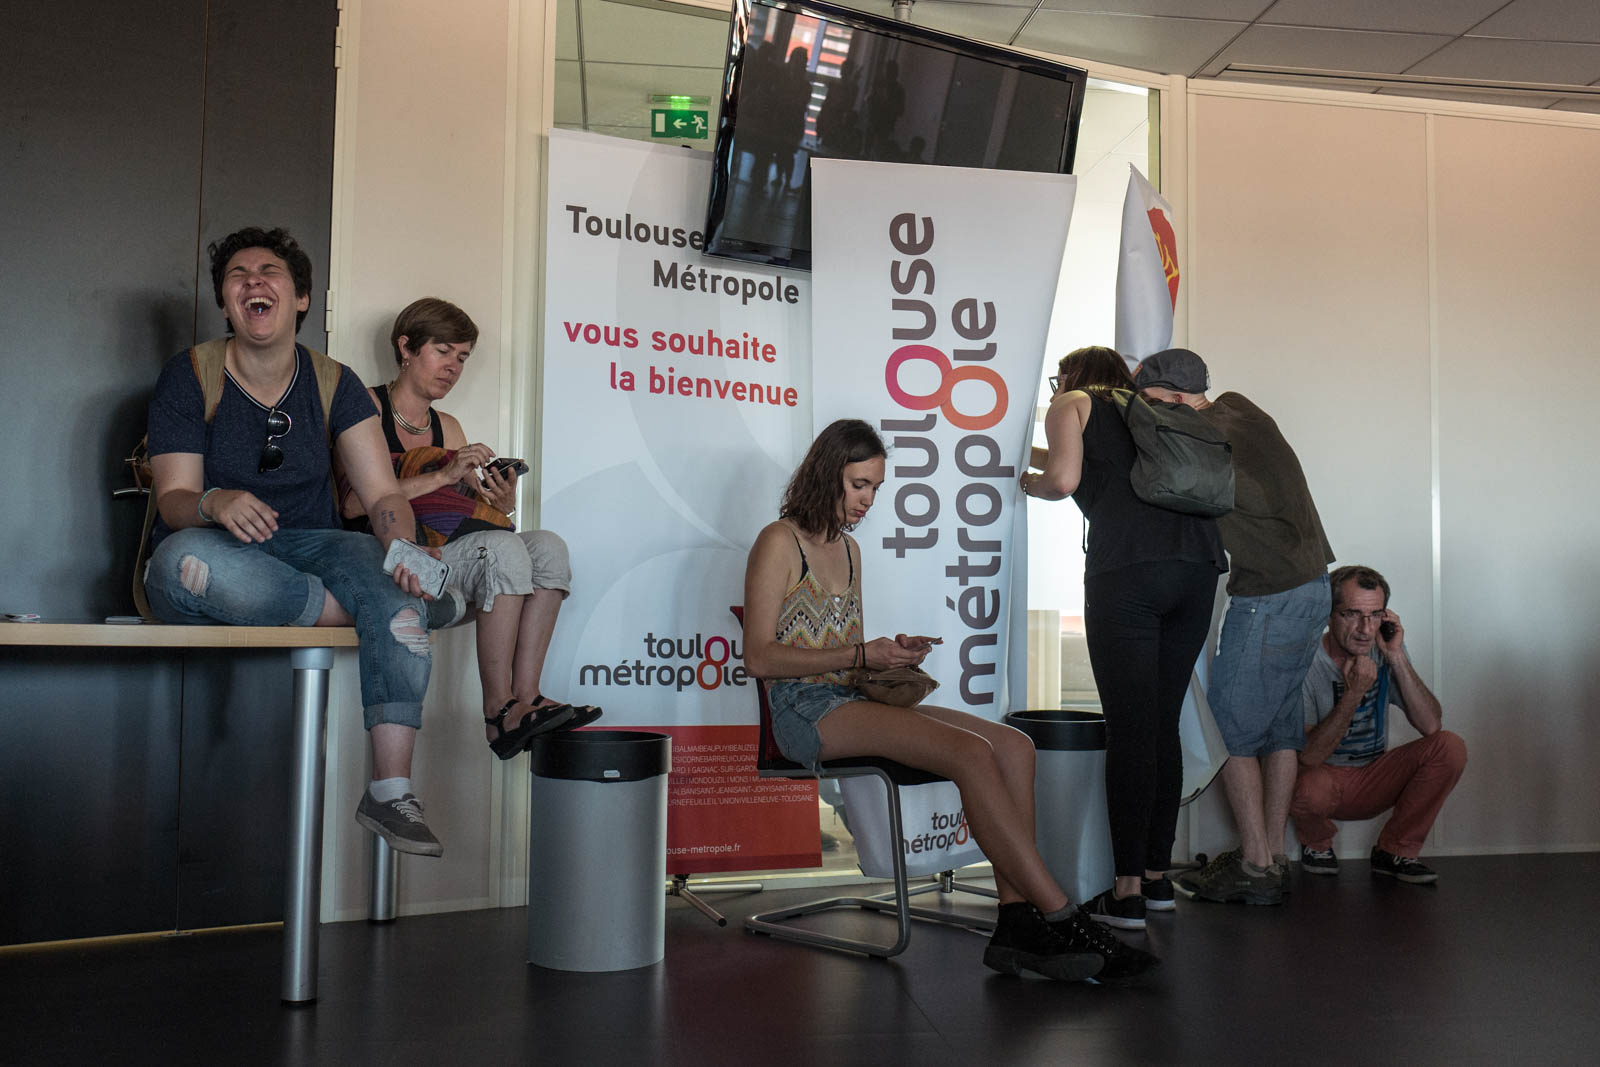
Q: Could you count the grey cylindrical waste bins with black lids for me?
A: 2